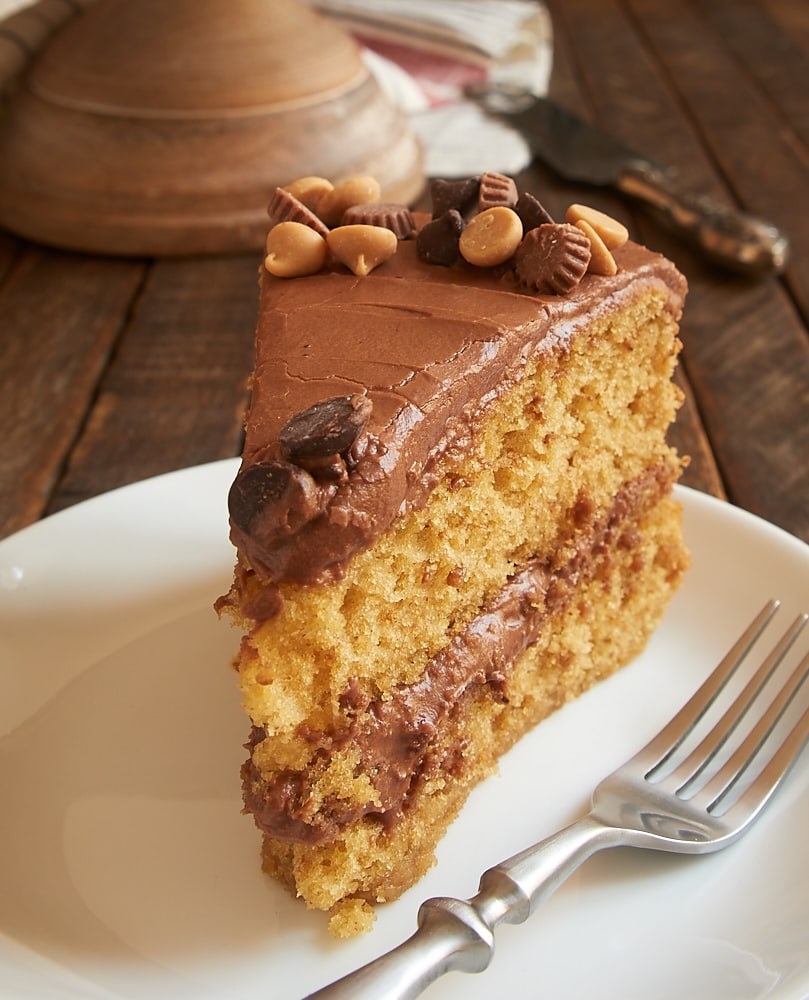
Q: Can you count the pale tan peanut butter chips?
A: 7